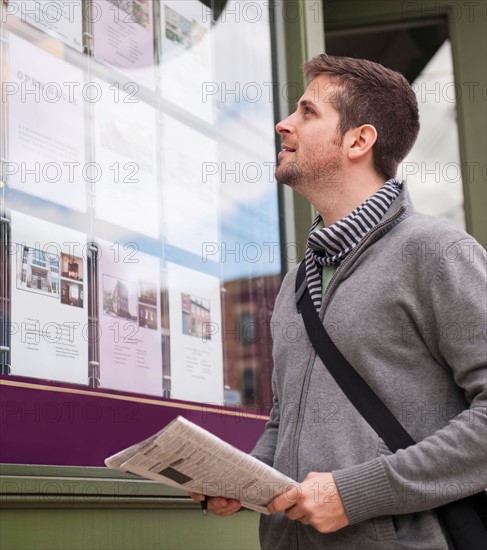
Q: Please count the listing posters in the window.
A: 9